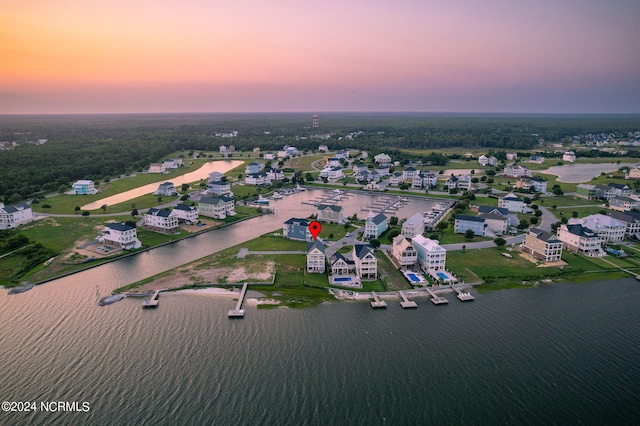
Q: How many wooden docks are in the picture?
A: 6